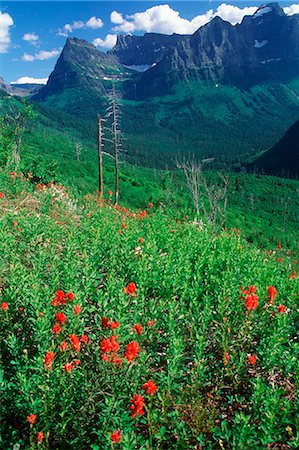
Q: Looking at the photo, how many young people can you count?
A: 0